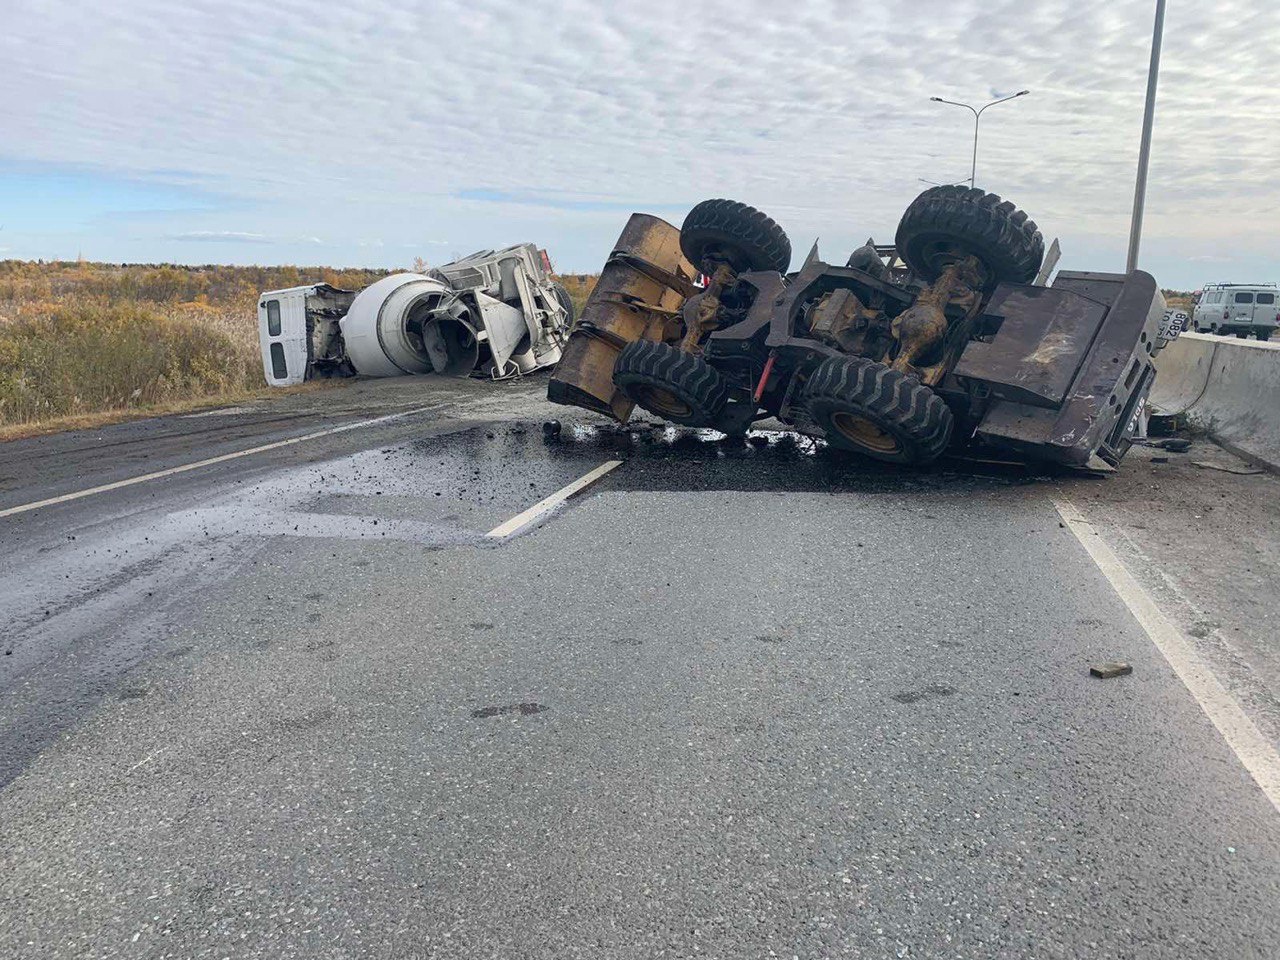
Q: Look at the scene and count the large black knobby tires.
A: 4